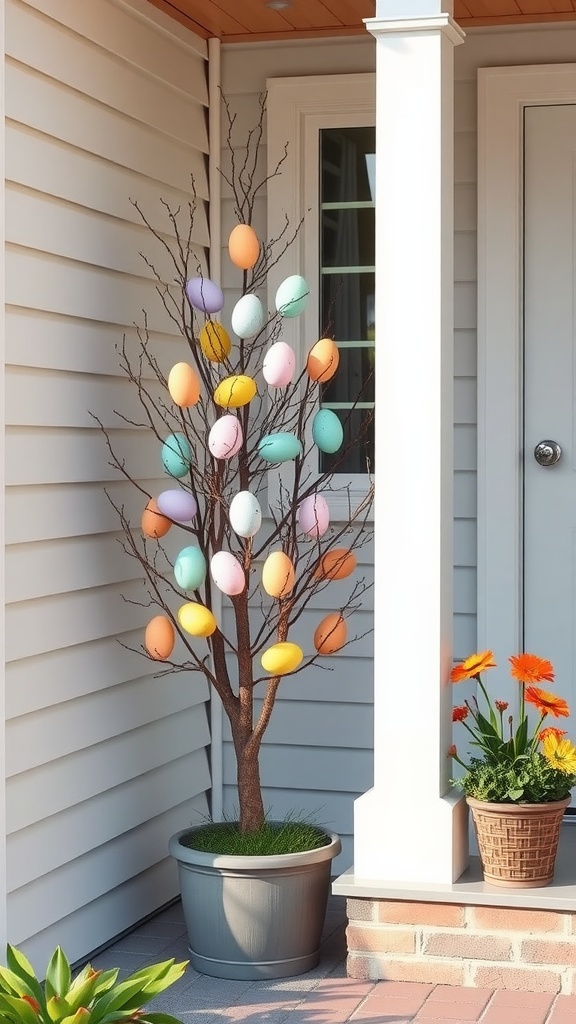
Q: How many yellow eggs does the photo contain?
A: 4